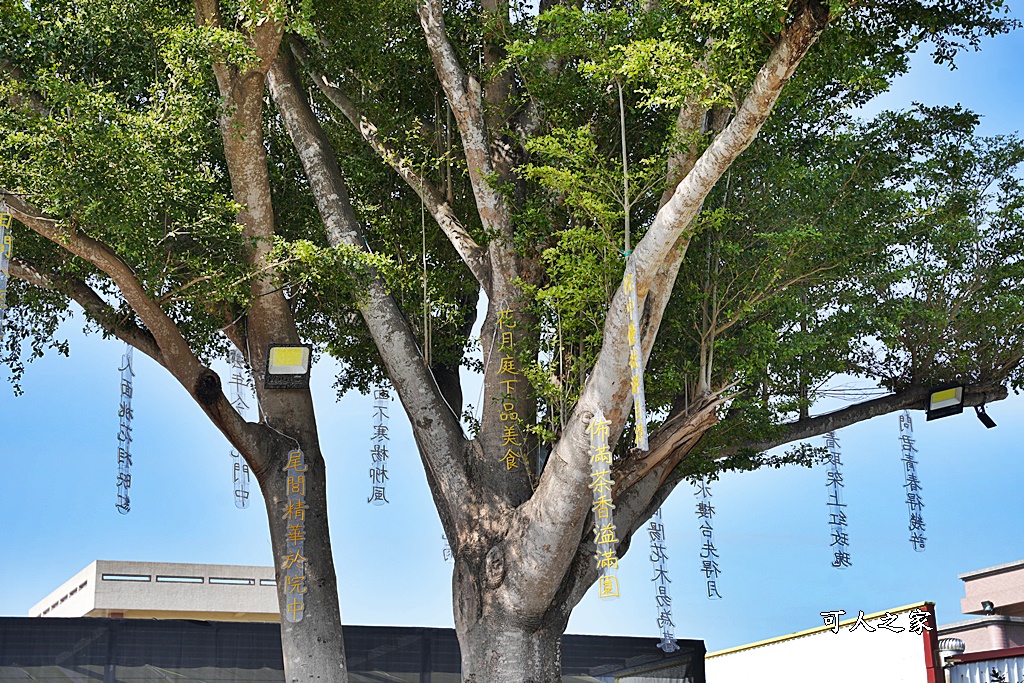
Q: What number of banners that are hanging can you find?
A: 13